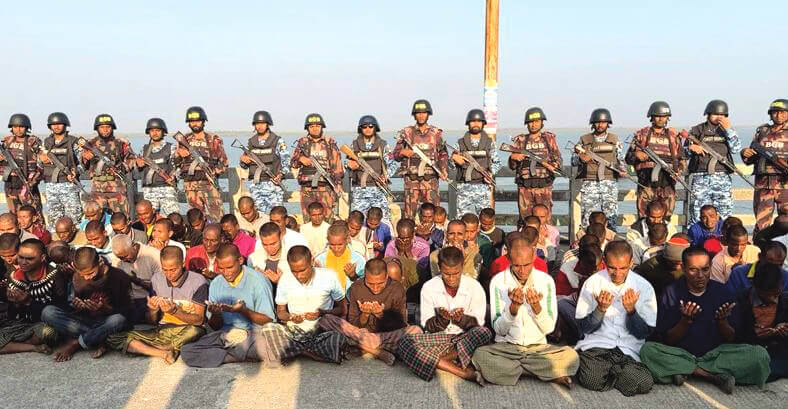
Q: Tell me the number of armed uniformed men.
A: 15